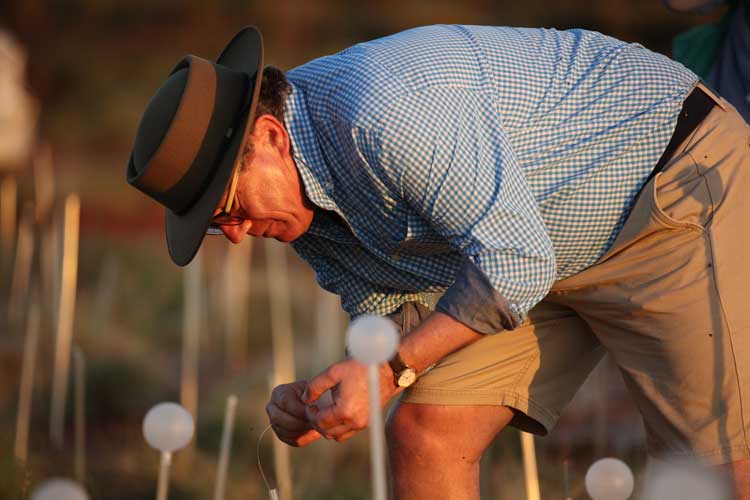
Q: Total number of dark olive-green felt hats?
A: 1